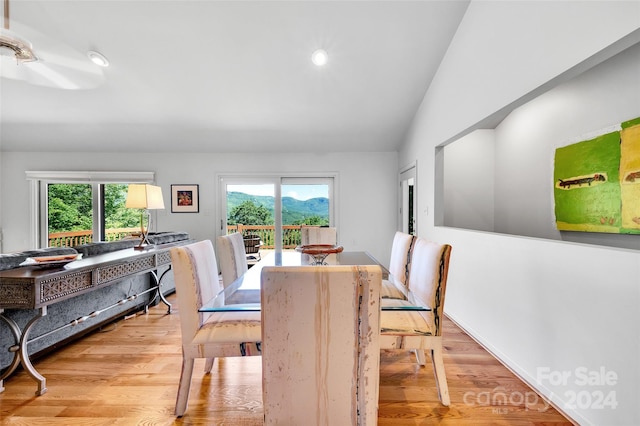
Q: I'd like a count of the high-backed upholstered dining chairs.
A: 6